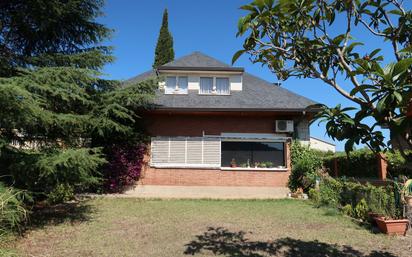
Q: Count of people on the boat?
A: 0